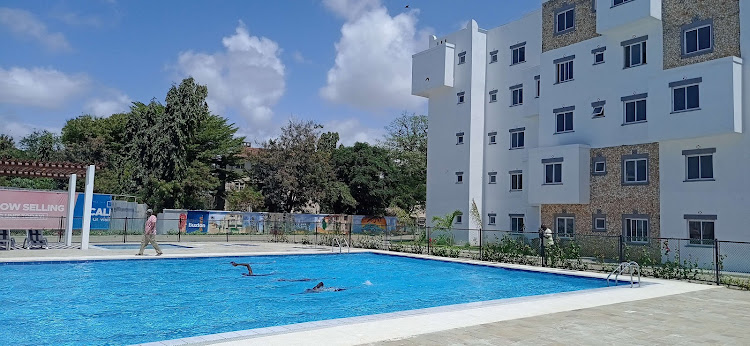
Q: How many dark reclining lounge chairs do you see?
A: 2